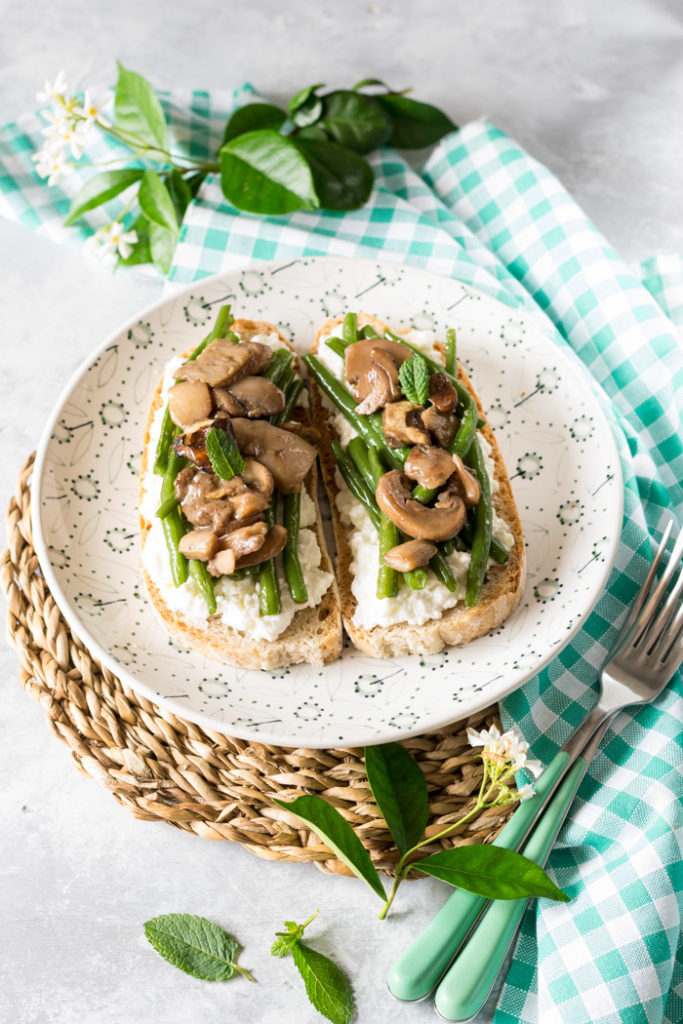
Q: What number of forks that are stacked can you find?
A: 2